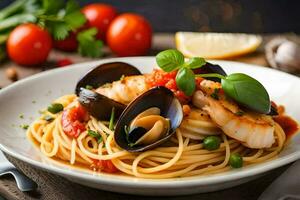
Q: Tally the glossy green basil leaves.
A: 4